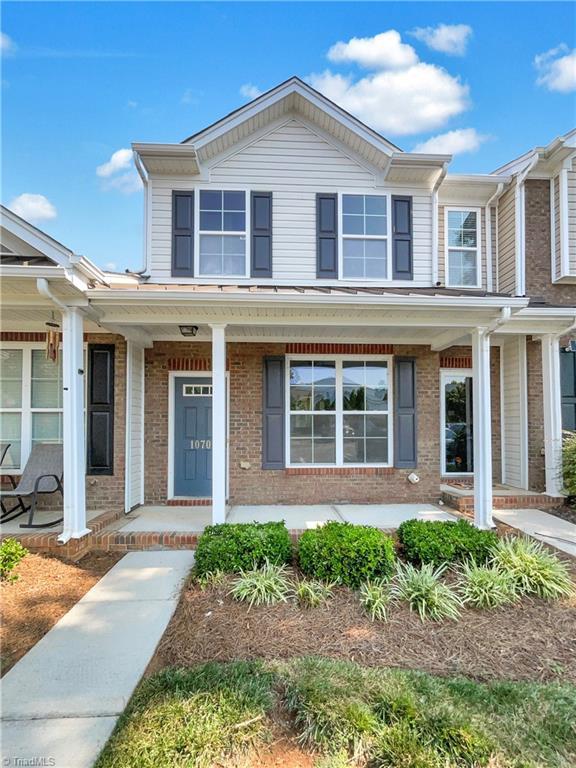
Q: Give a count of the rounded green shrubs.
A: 3